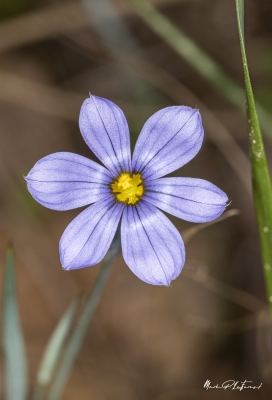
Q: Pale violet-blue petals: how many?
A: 6